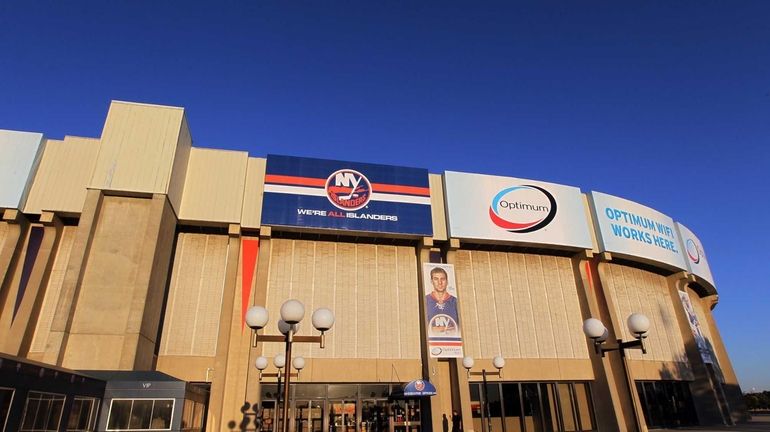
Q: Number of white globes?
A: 13